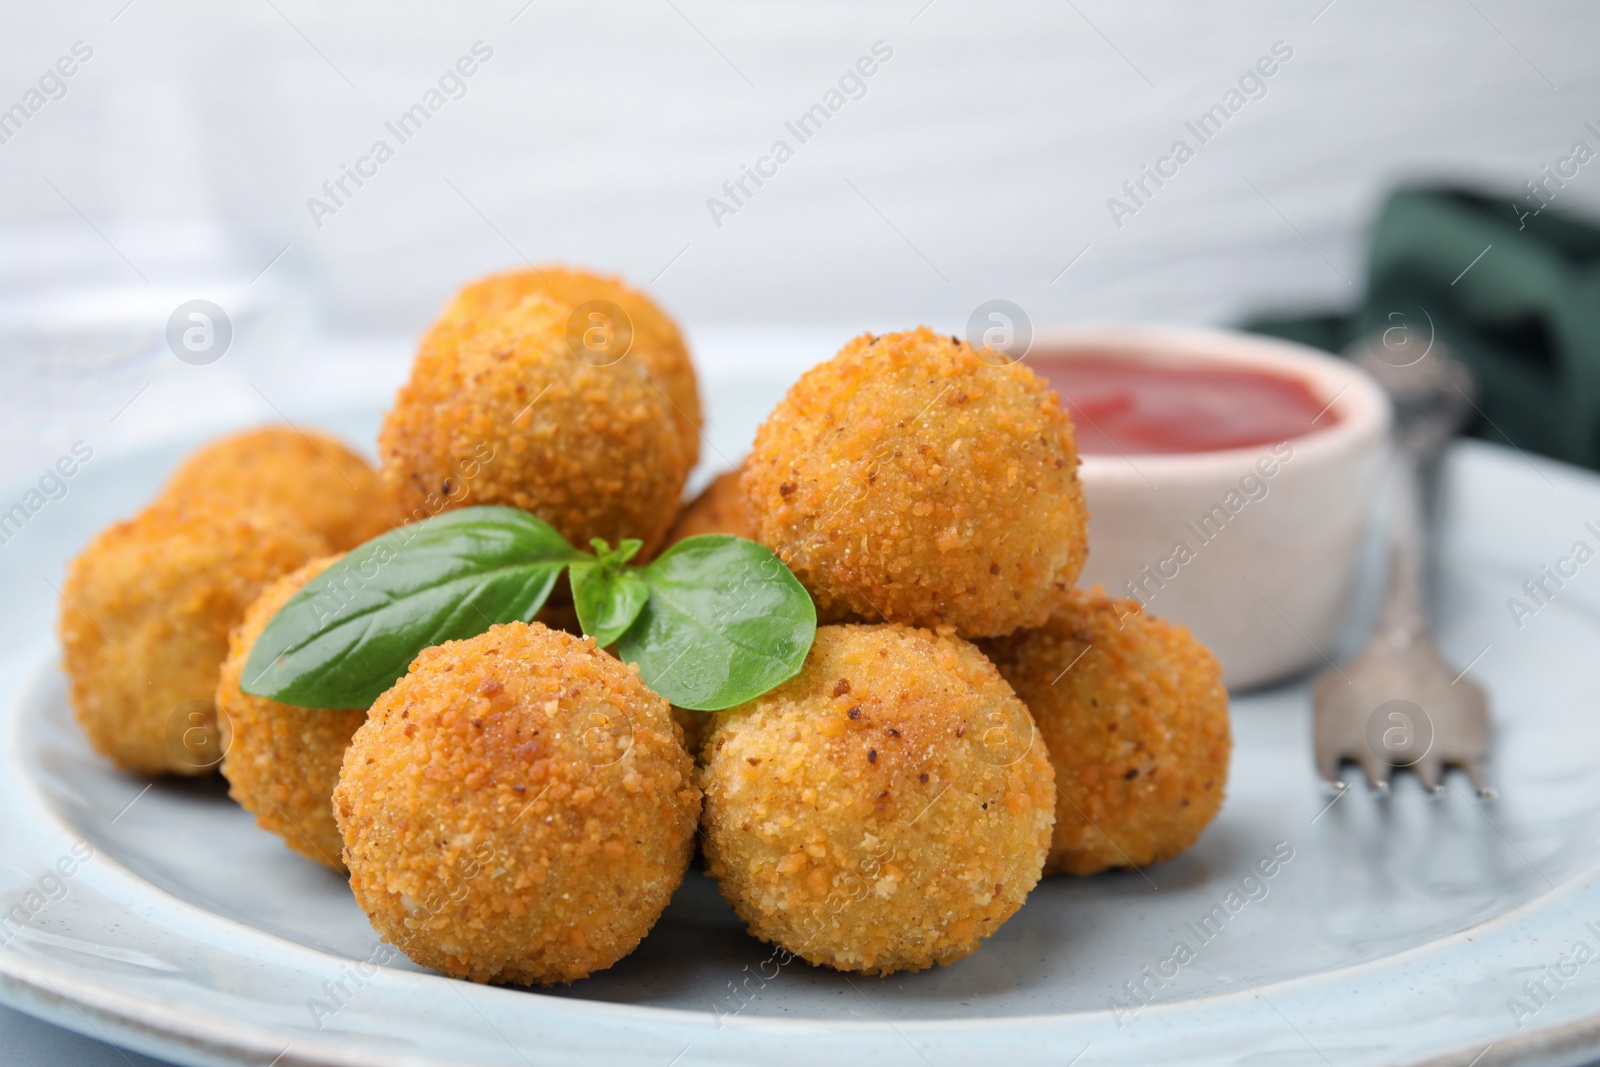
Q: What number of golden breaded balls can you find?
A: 10